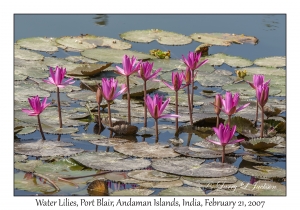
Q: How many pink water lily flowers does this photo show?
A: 12